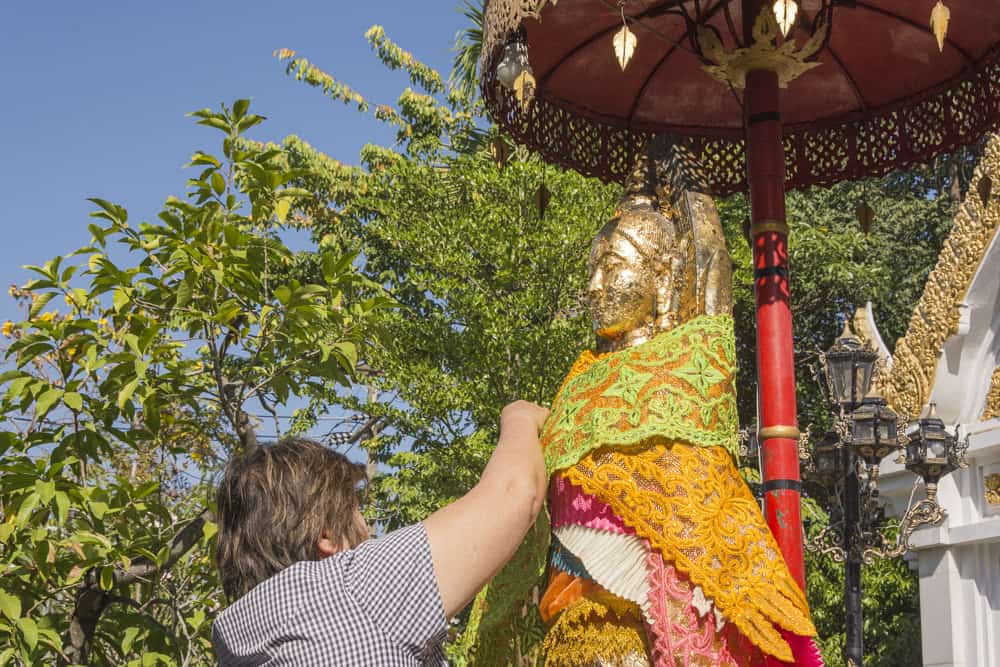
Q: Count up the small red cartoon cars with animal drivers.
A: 0